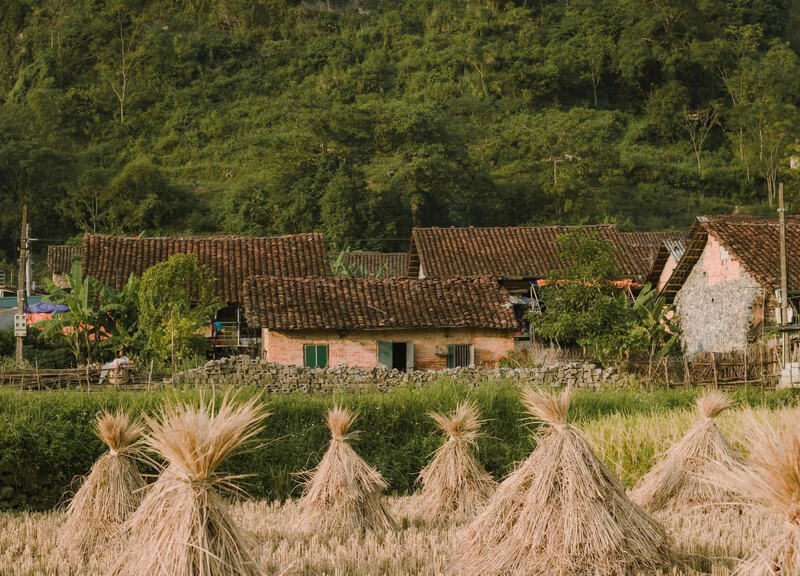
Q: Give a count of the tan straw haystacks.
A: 7